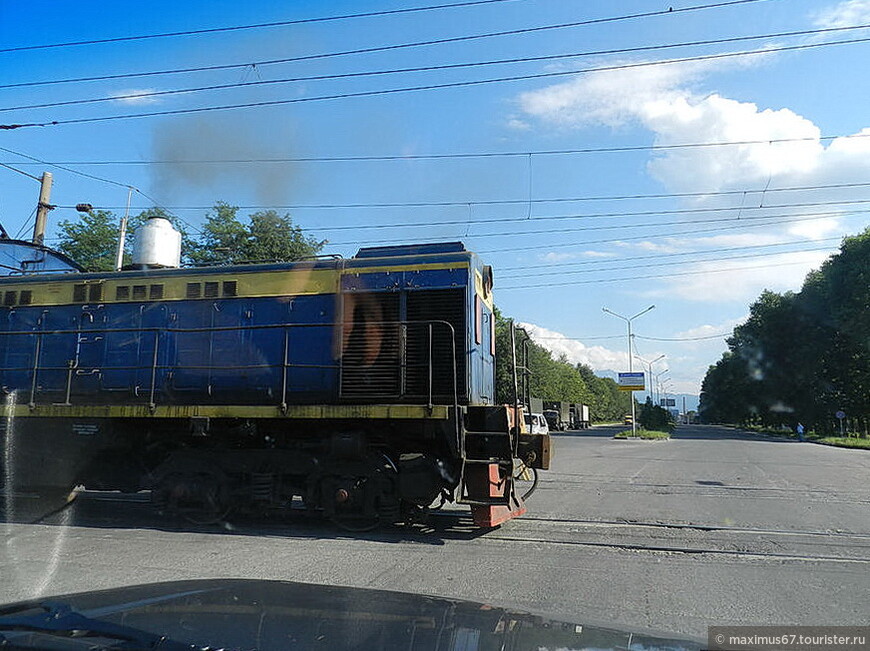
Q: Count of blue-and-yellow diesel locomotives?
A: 1